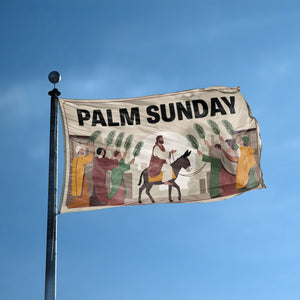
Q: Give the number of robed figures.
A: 7